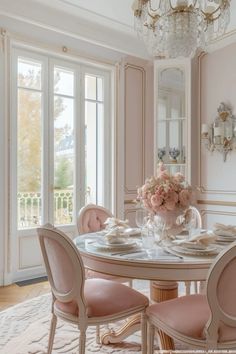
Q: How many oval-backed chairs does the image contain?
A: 4